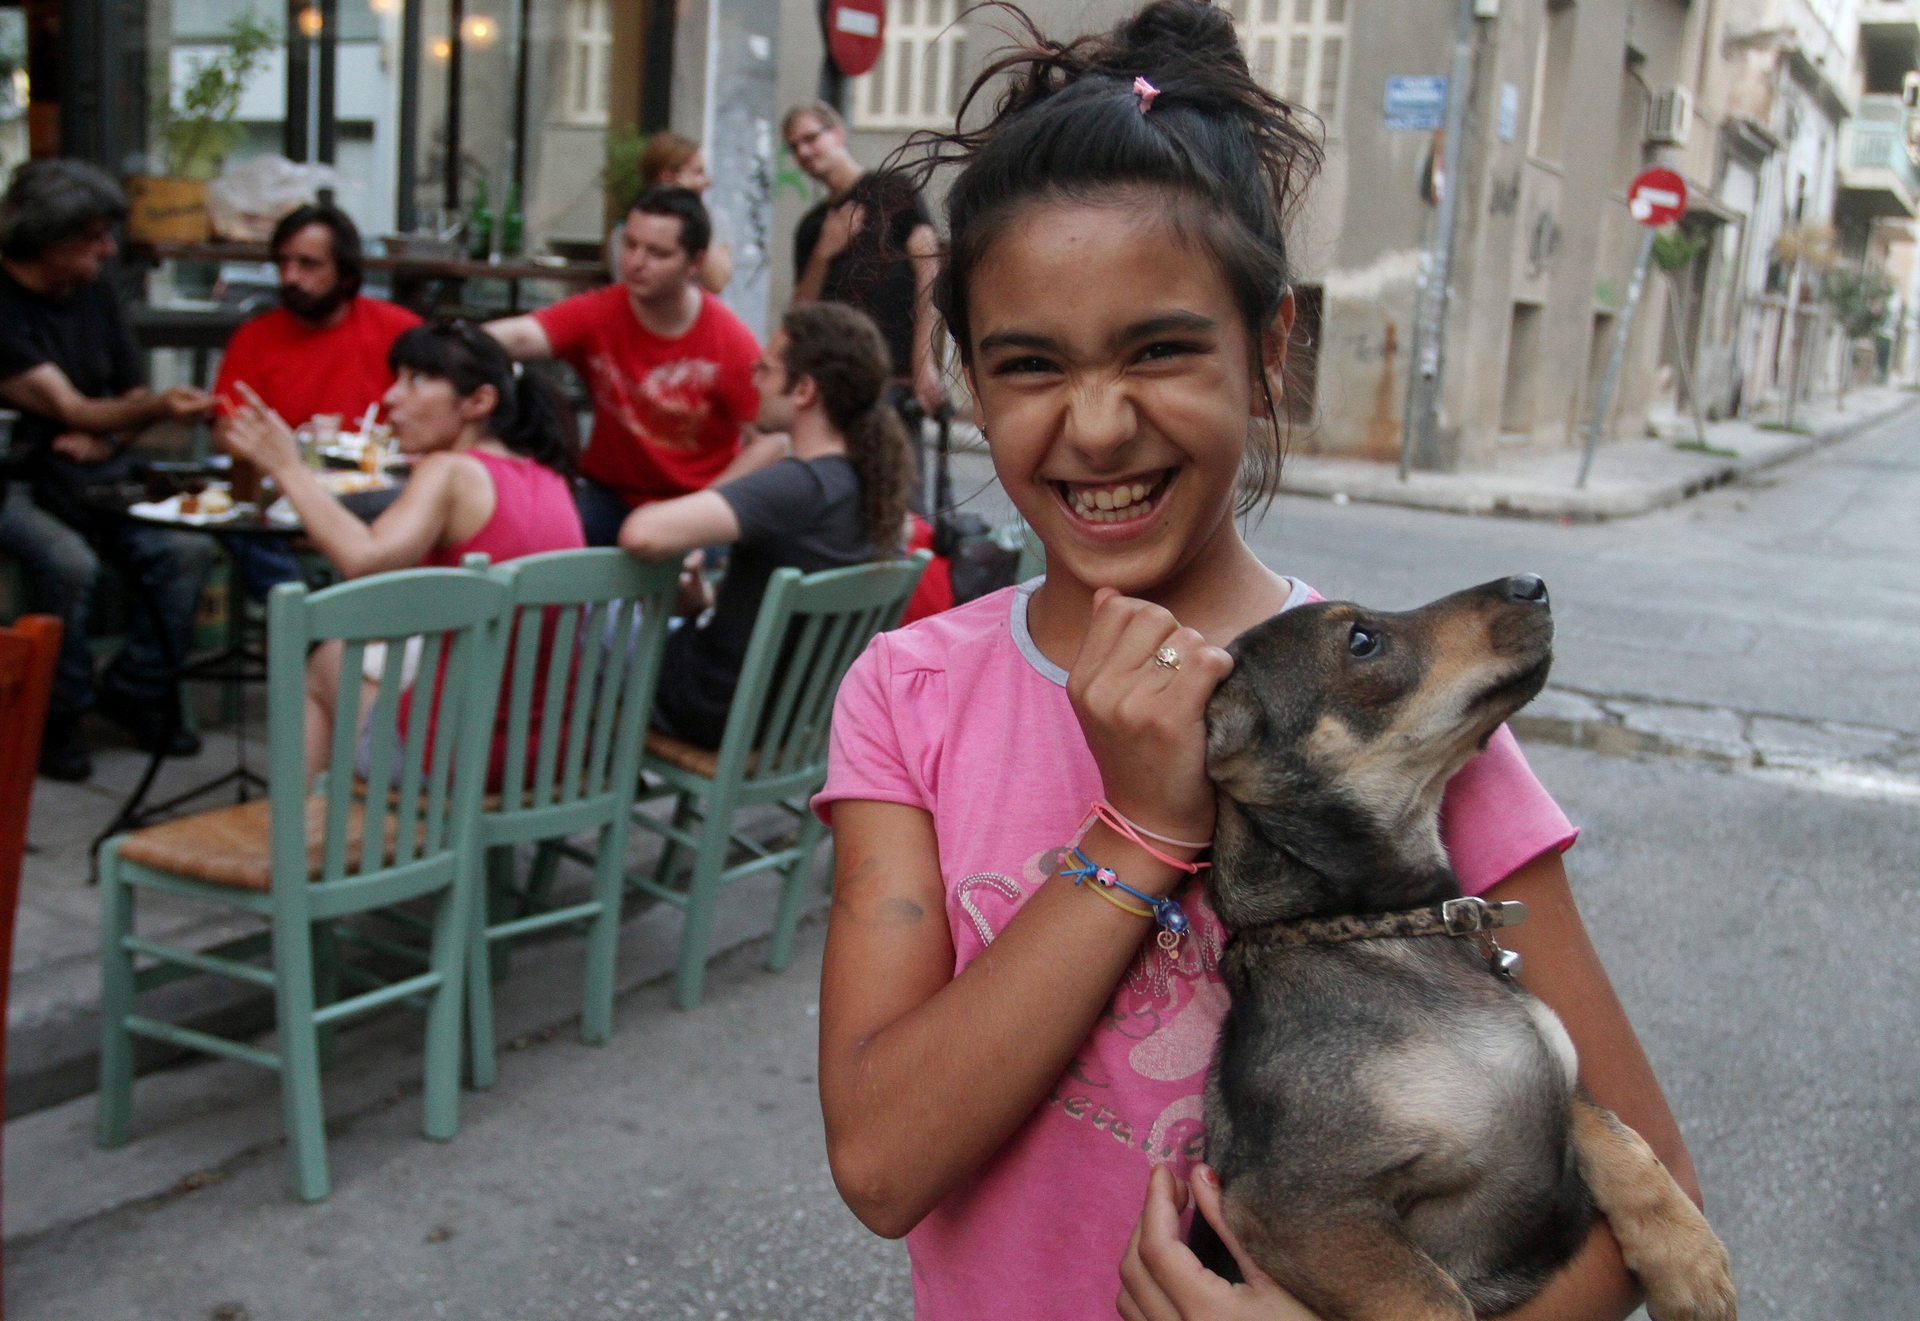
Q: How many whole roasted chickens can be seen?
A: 0